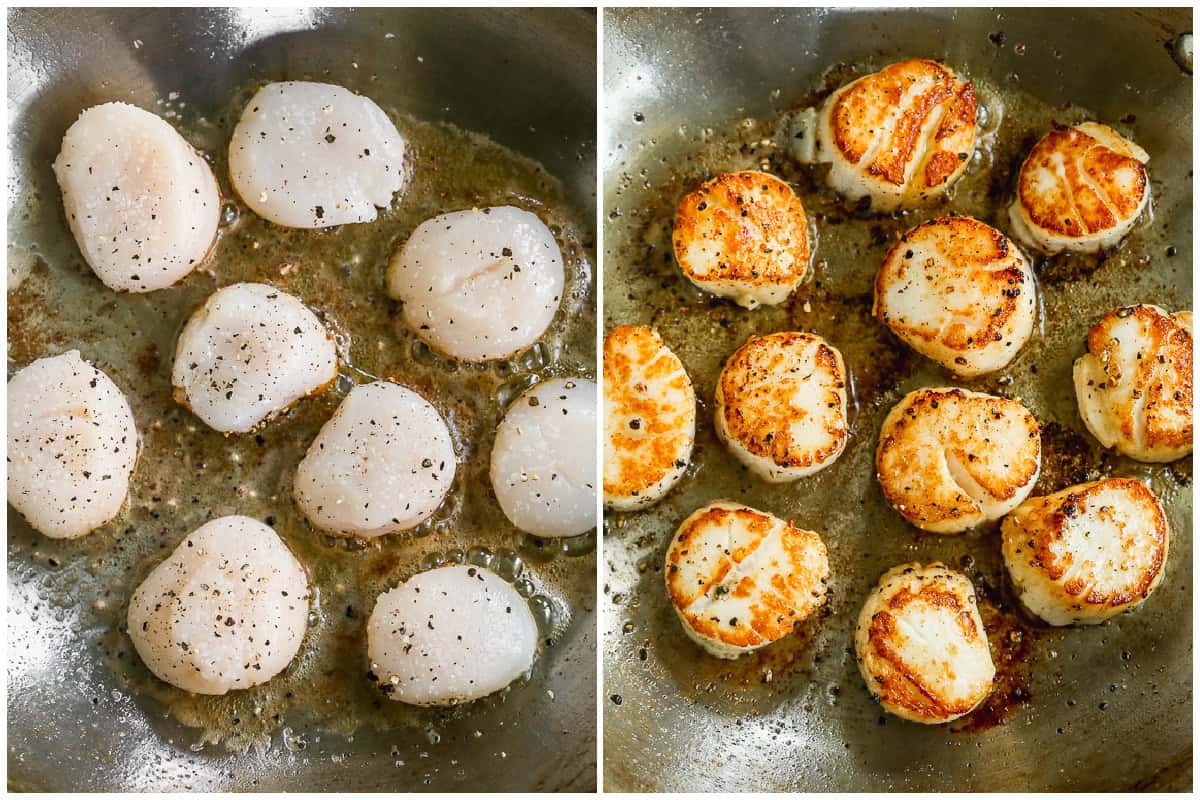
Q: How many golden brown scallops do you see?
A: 11